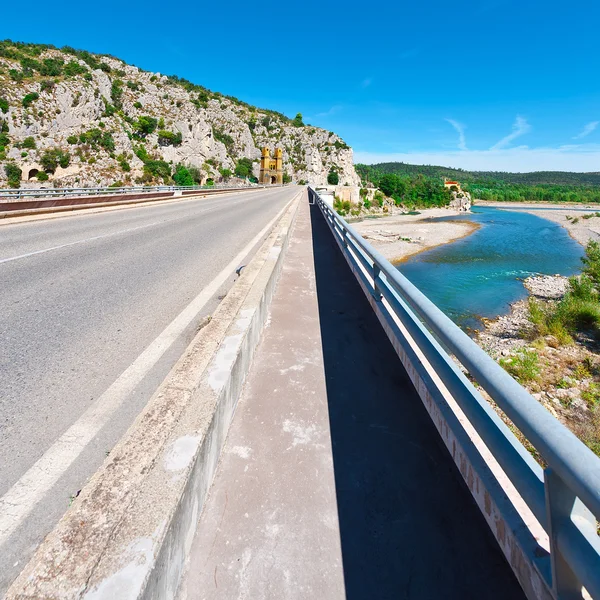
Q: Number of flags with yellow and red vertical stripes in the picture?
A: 0